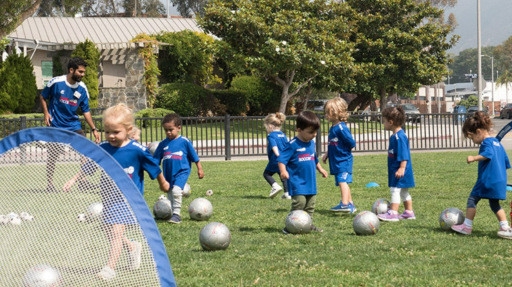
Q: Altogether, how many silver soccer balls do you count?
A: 11